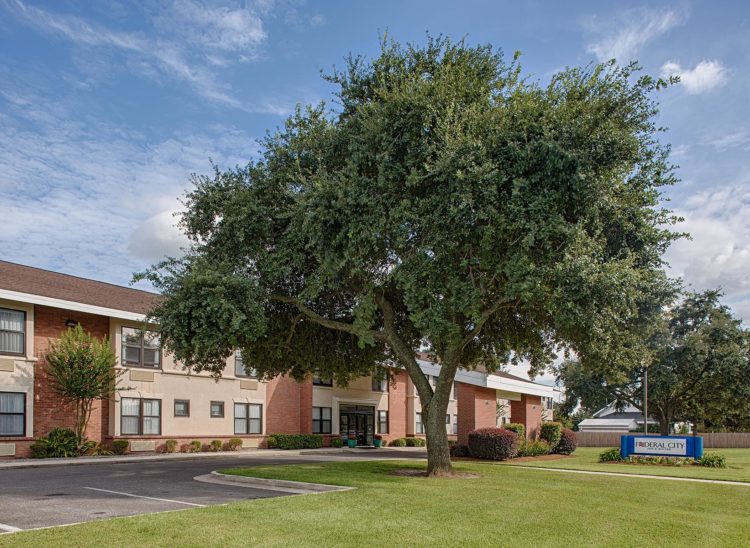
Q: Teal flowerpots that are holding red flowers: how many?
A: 2